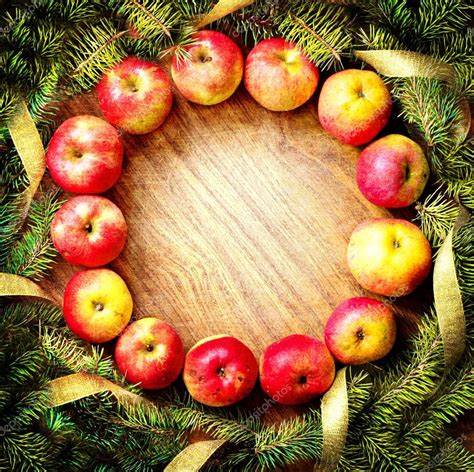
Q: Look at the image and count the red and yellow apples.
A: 13